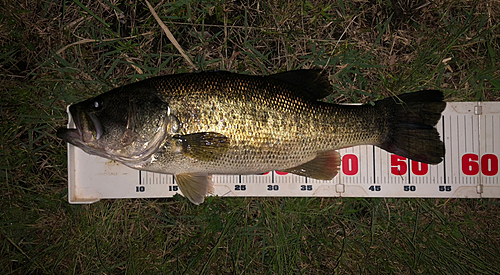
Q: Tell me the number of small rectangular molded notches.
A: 3